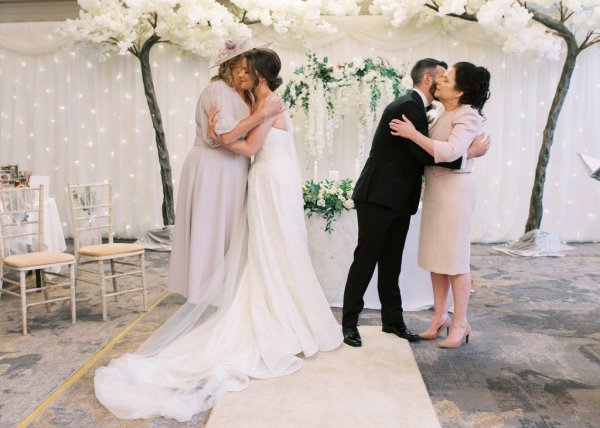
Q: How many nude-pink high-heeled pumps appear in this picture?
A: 2